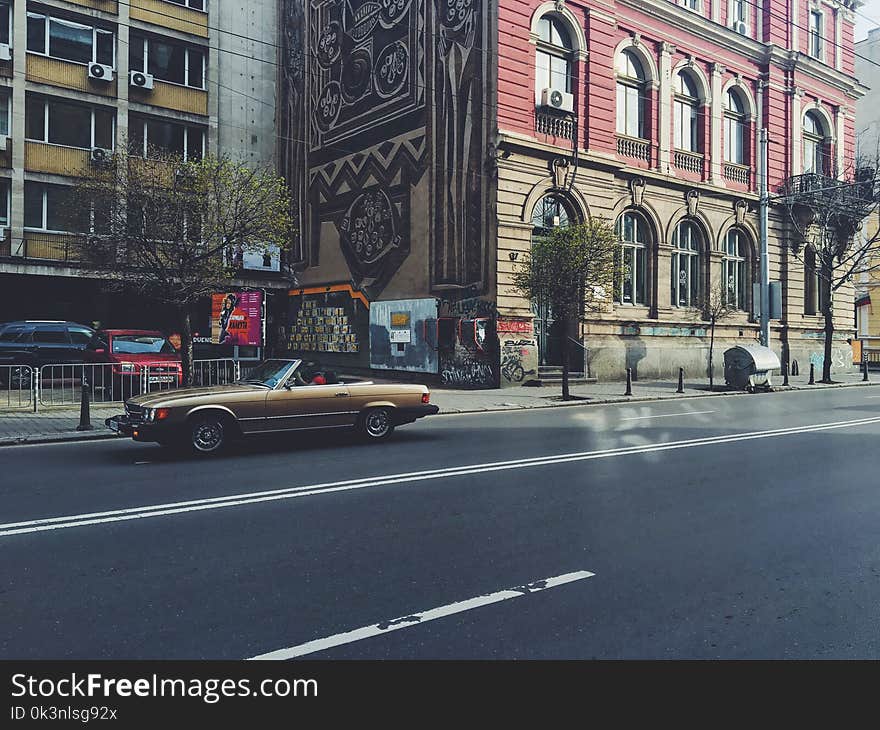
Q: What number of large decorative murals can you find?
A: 1